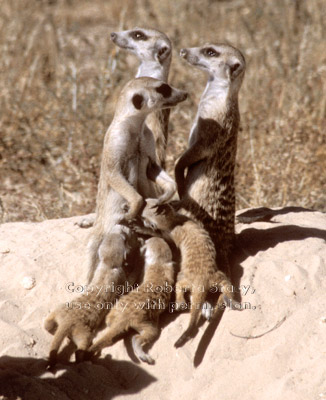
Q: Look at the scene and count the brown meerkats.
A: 6